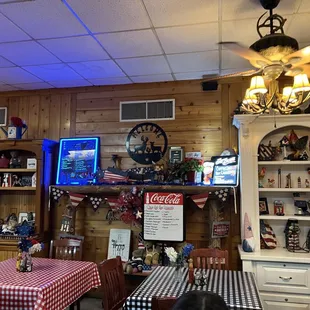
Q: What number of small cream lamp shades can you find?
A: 4